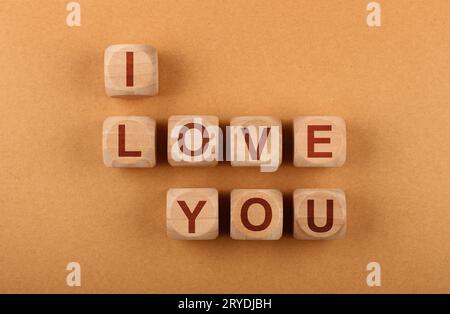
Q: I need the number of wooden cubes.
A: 8